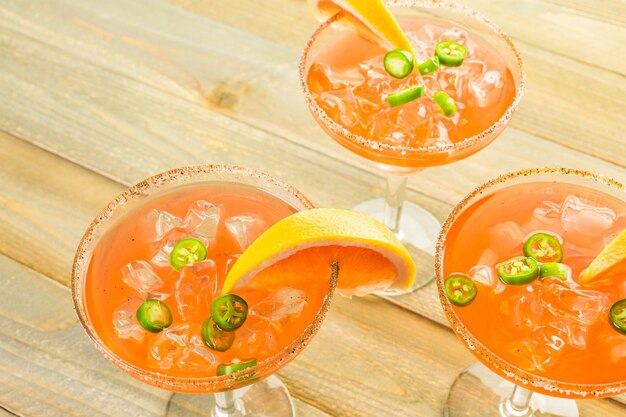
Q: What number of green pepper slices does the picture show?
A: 15